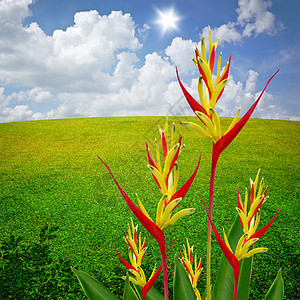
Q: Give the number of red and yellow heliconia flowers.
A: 5